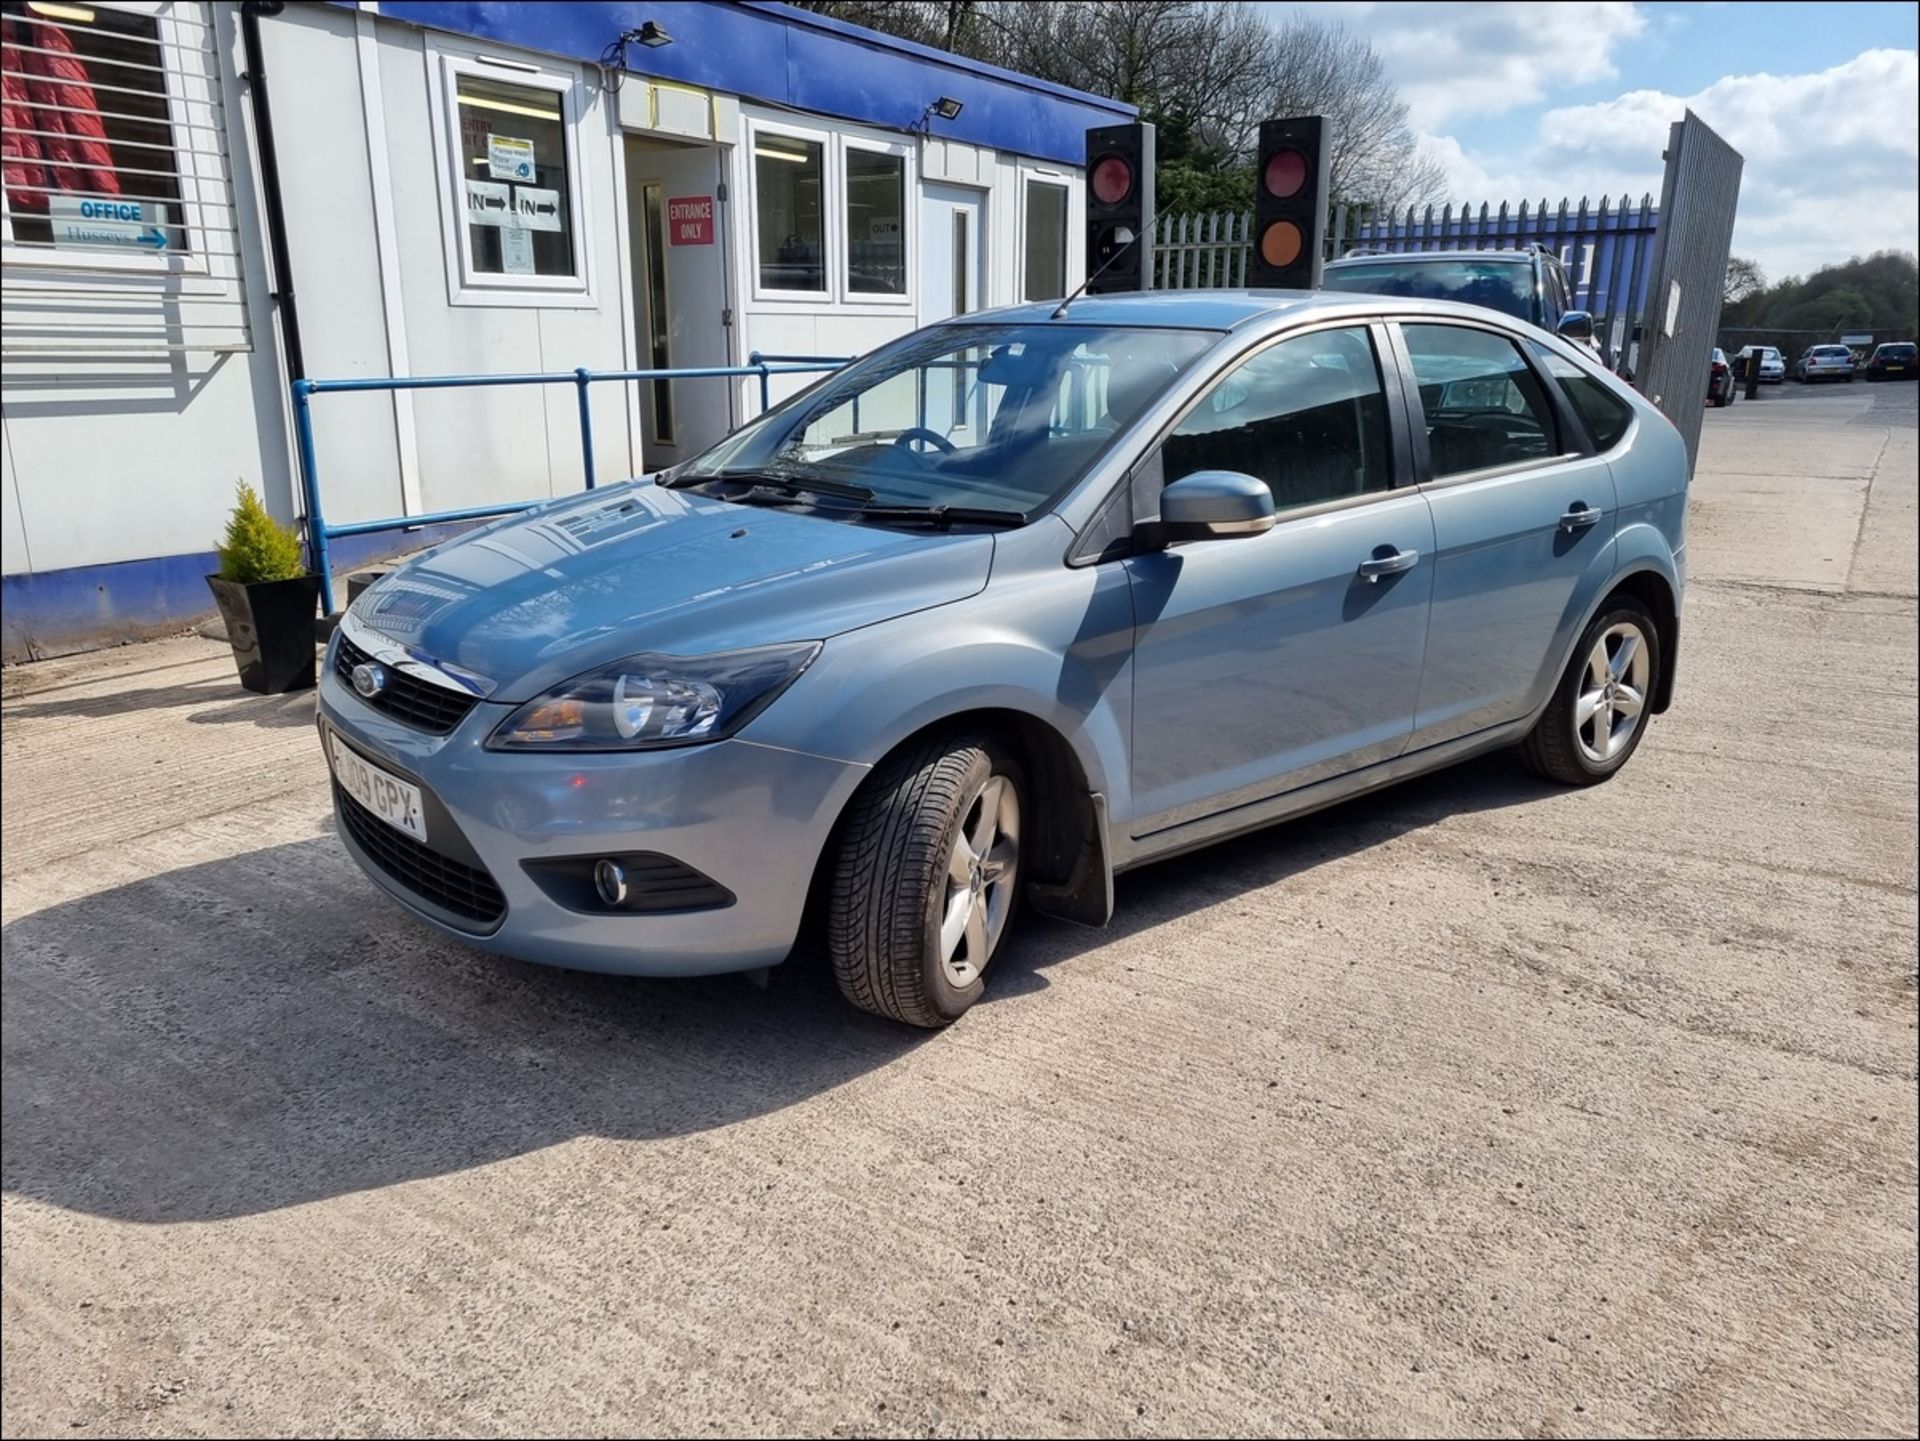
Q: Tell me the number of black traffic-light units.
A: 2